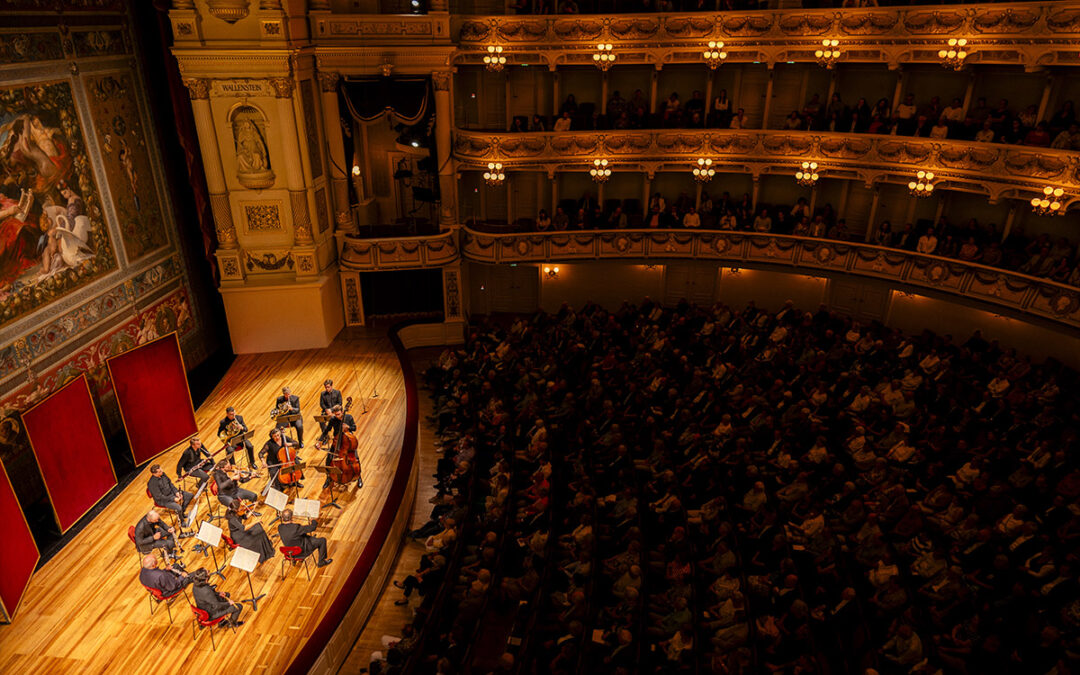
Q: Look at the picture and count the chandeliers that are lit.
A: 11